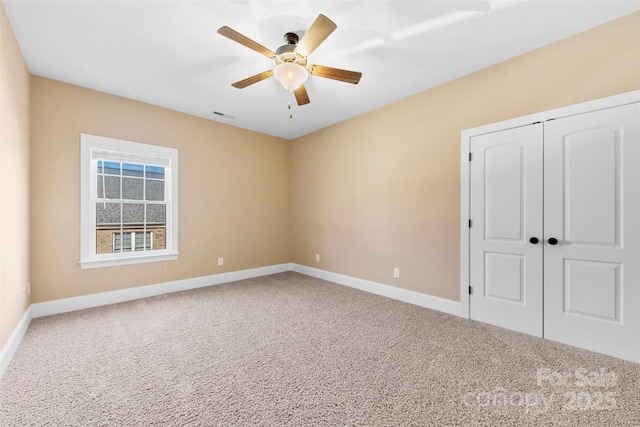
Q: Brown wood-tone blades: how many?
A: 5